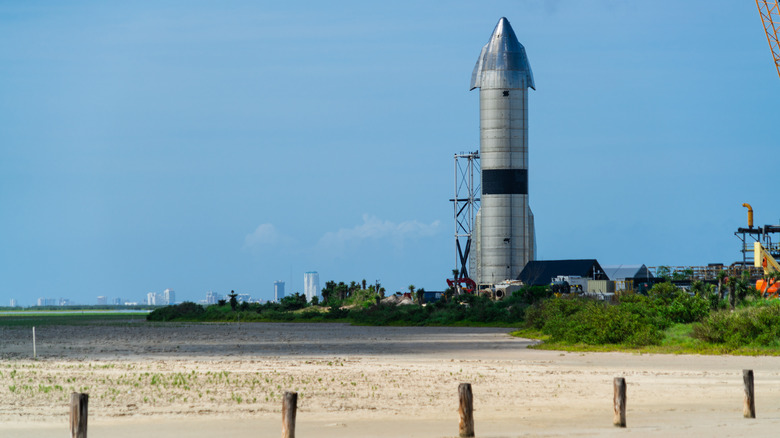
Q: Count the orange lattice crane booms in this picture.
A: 1